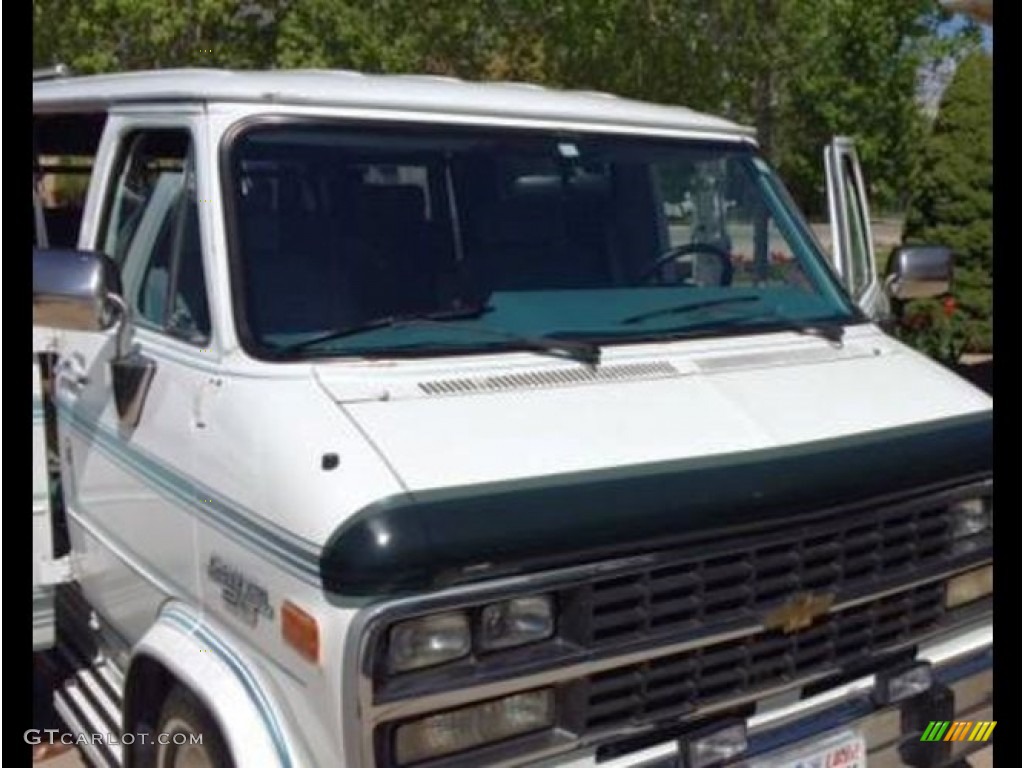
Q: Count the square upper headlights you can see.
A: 3